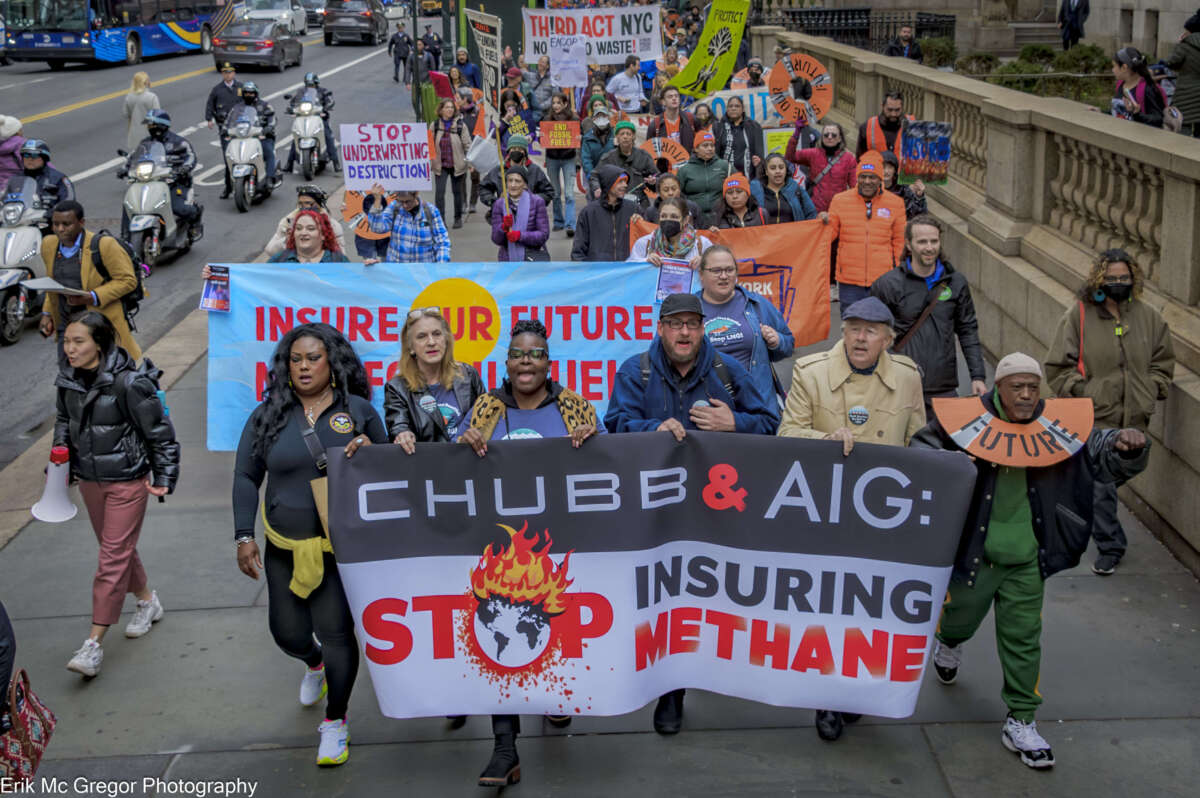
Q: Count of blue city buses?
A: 1